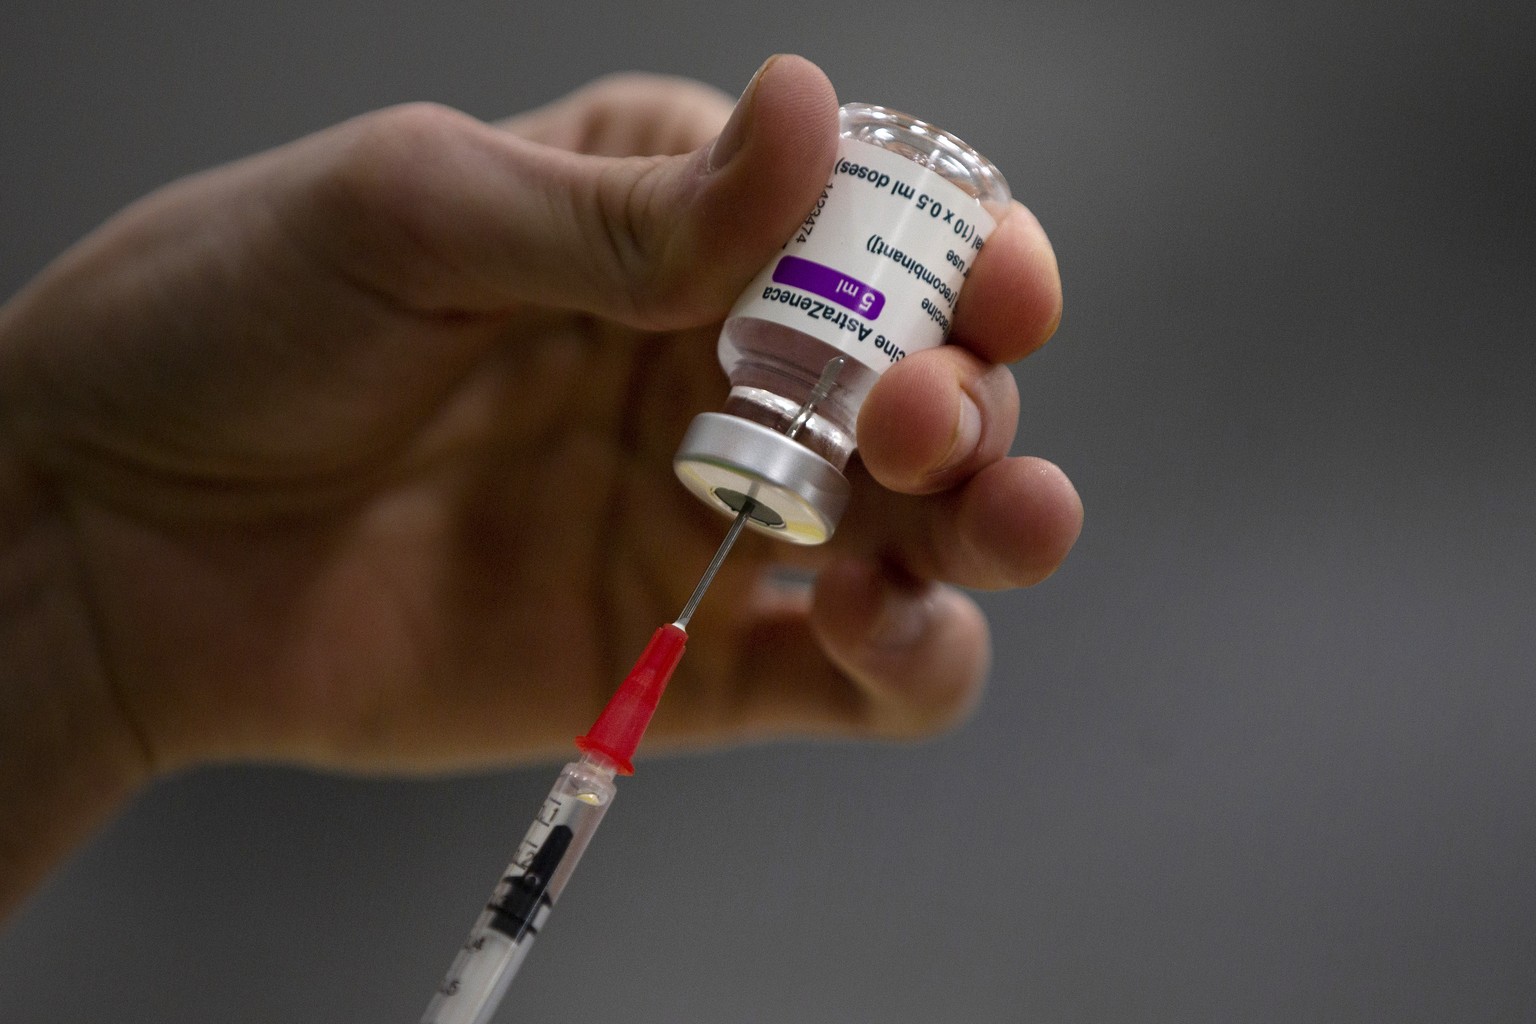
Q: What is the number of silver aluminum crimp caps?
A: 1